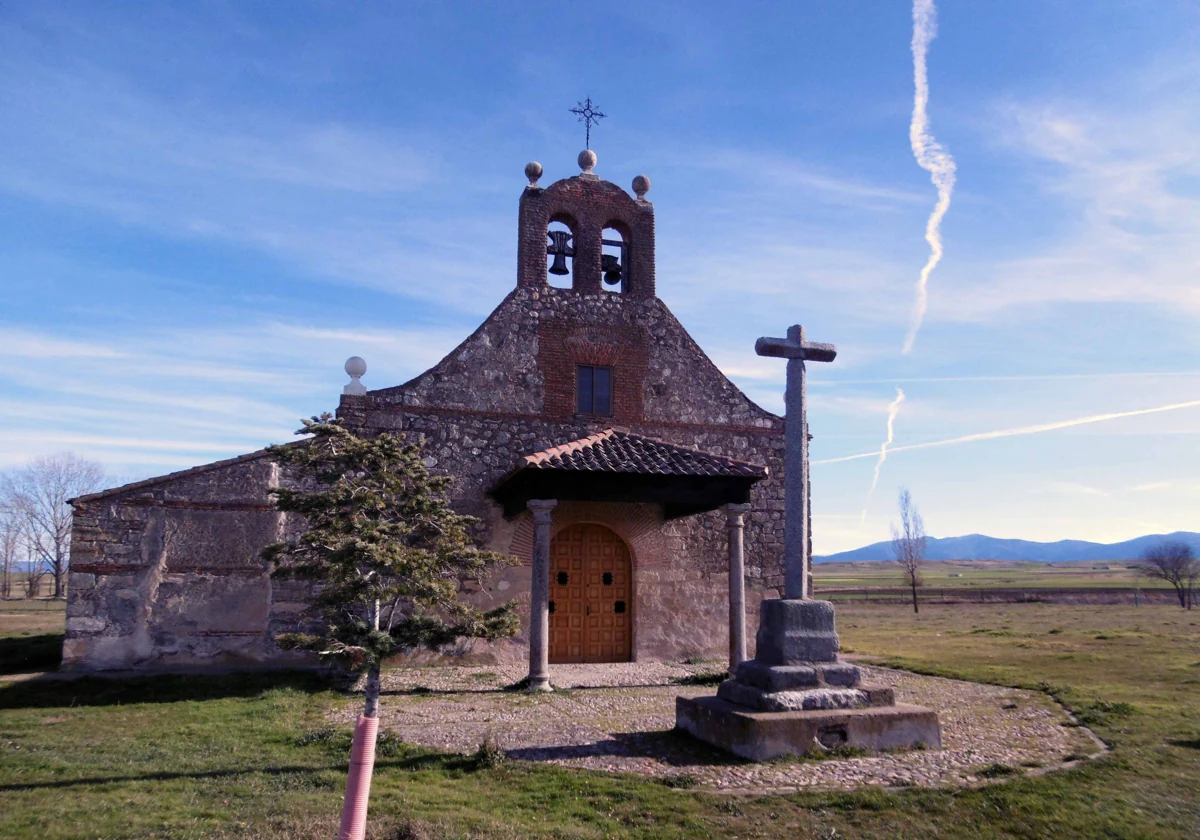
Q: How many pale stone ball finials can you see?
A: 4